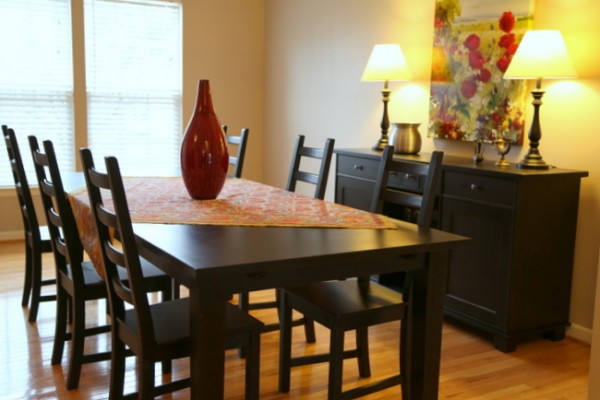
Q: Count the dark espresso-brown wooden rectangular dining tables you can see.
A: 1